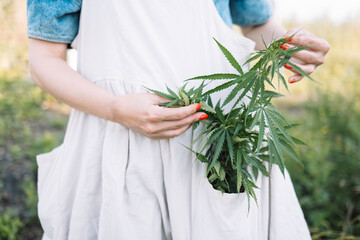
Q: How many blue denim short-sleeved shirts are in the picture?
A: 1